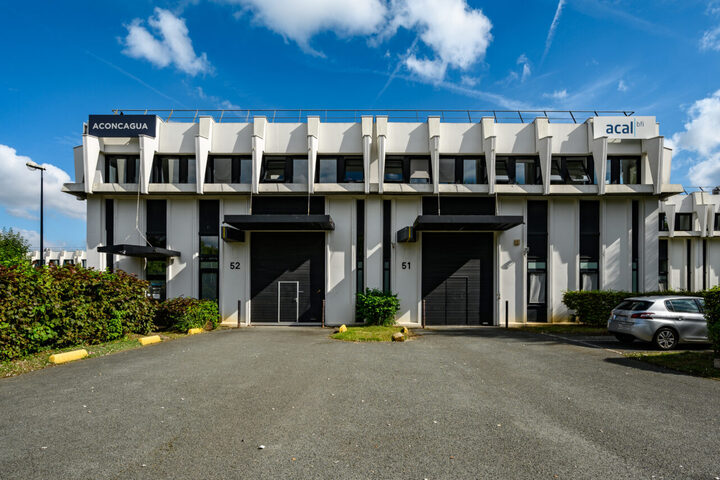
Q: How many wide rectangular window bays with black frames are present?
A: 10